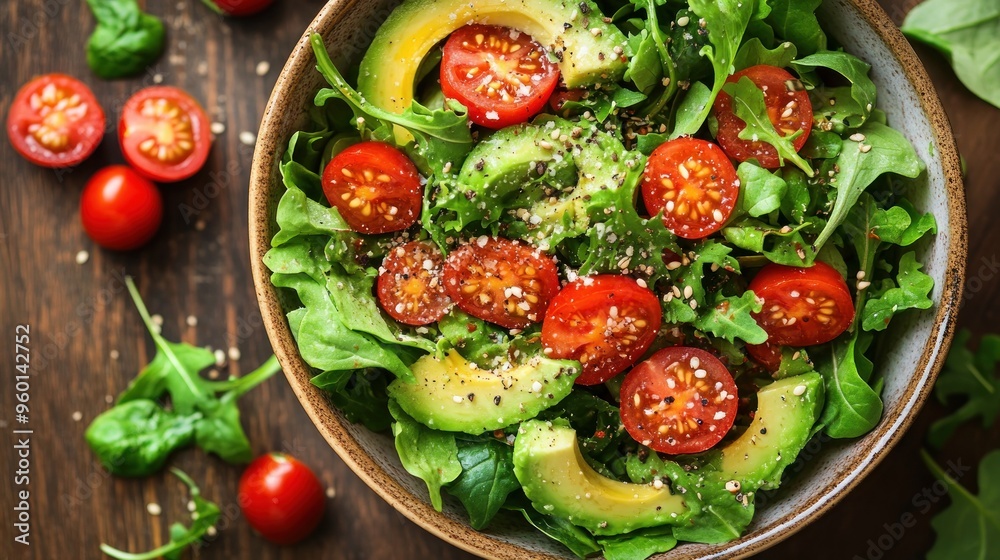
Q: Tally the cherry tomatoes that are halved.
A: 11